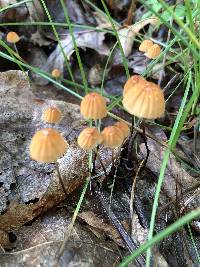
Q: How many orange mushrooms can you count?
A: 12